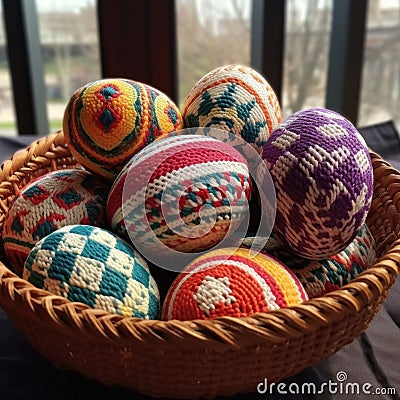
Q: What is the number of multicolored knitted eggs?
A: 8